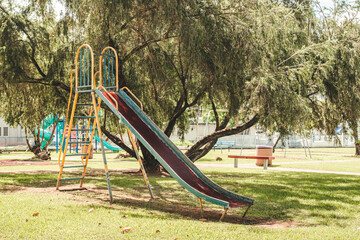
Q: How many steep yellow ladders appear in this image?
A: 1